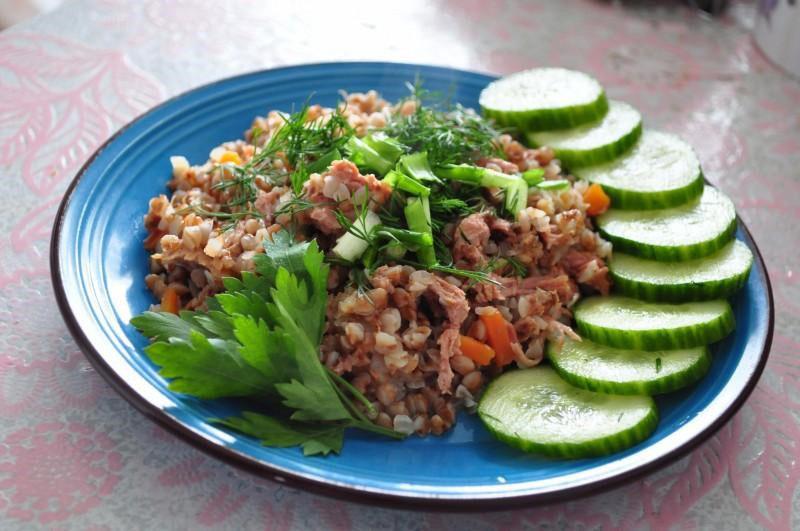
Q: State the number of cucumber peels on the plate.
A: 8